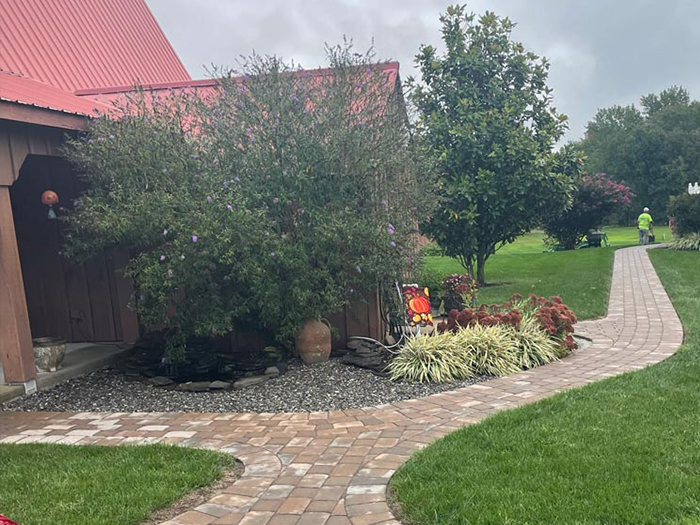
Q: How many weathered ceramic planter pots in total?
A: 2